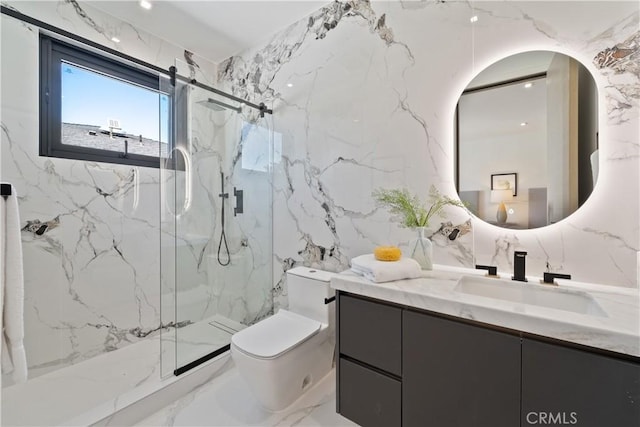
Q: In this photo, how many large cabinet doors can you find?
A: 2